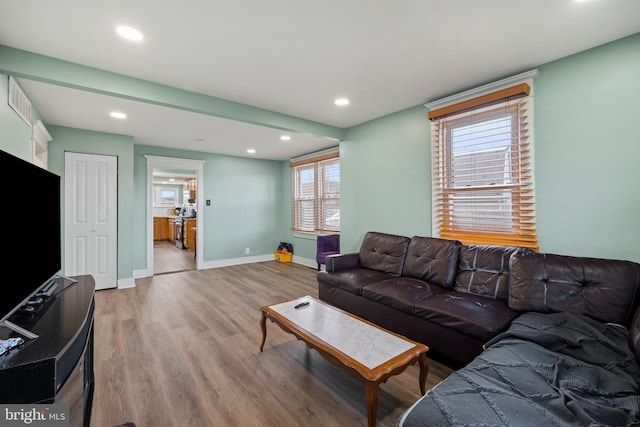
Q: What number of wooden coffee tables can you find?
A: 1